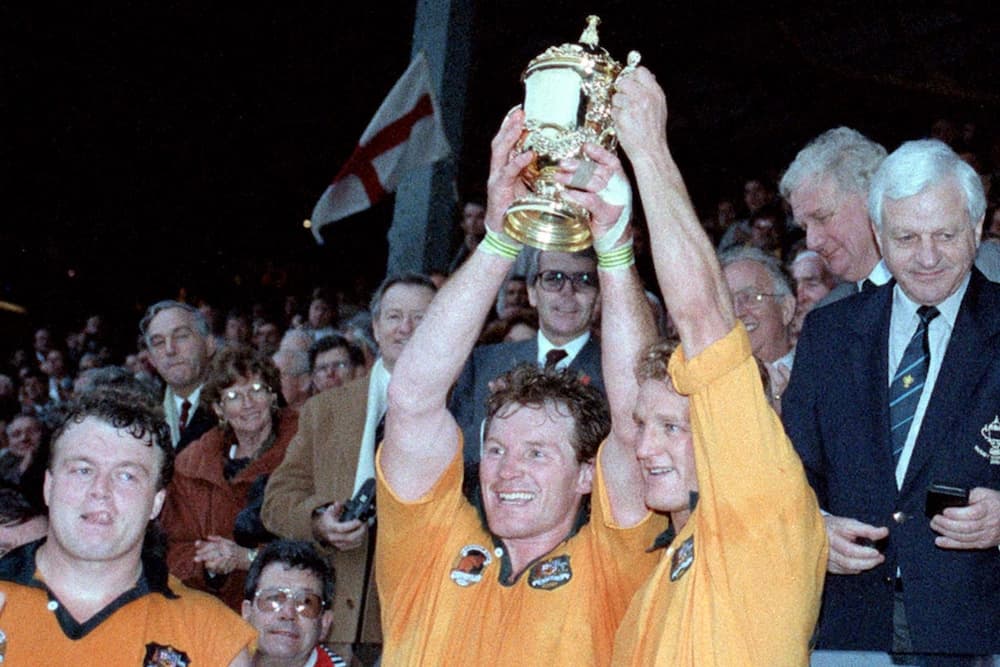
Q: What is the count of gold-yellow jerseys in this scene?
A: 3